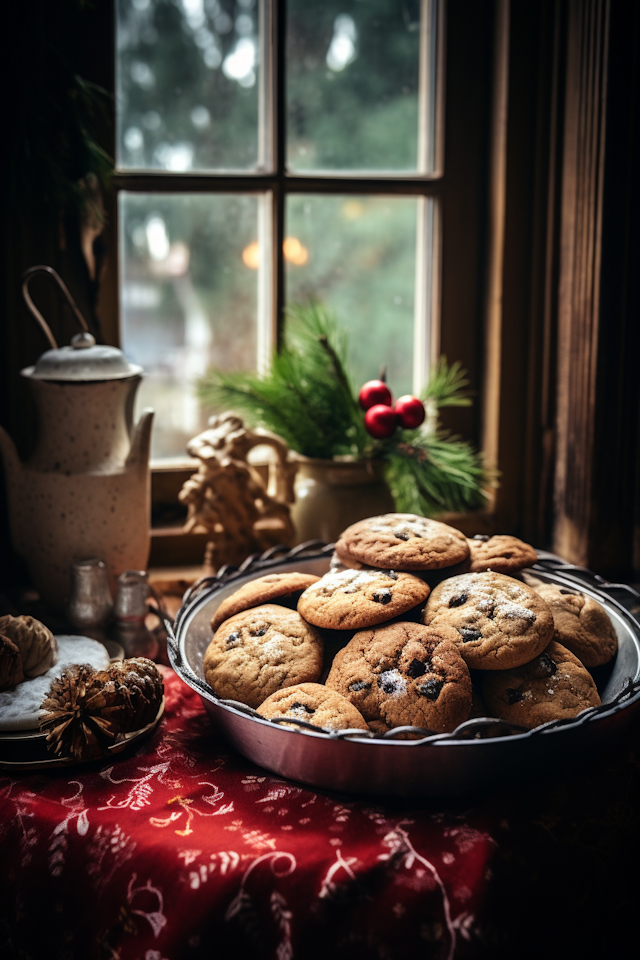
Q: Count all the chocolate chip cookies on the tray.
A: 10